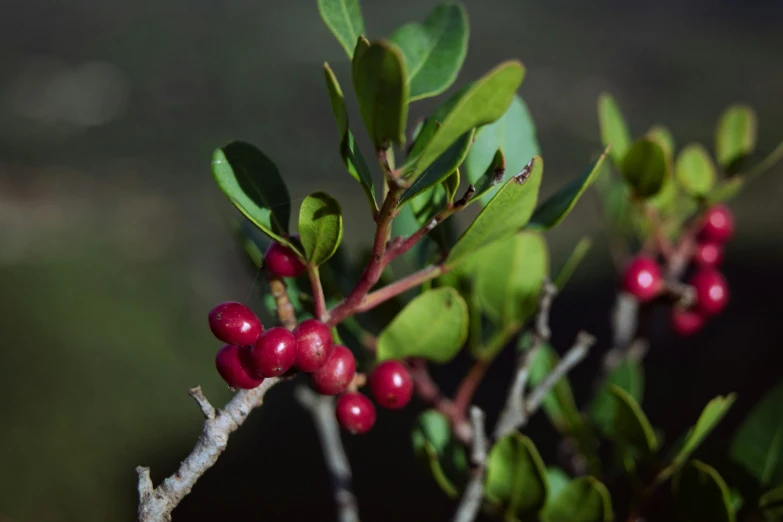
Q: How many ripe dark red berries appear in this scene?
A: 13